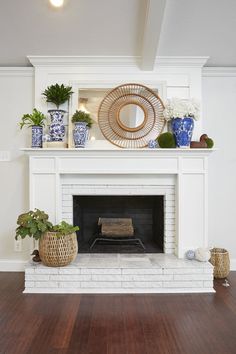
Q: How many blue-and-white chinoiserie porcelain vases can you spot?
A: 4